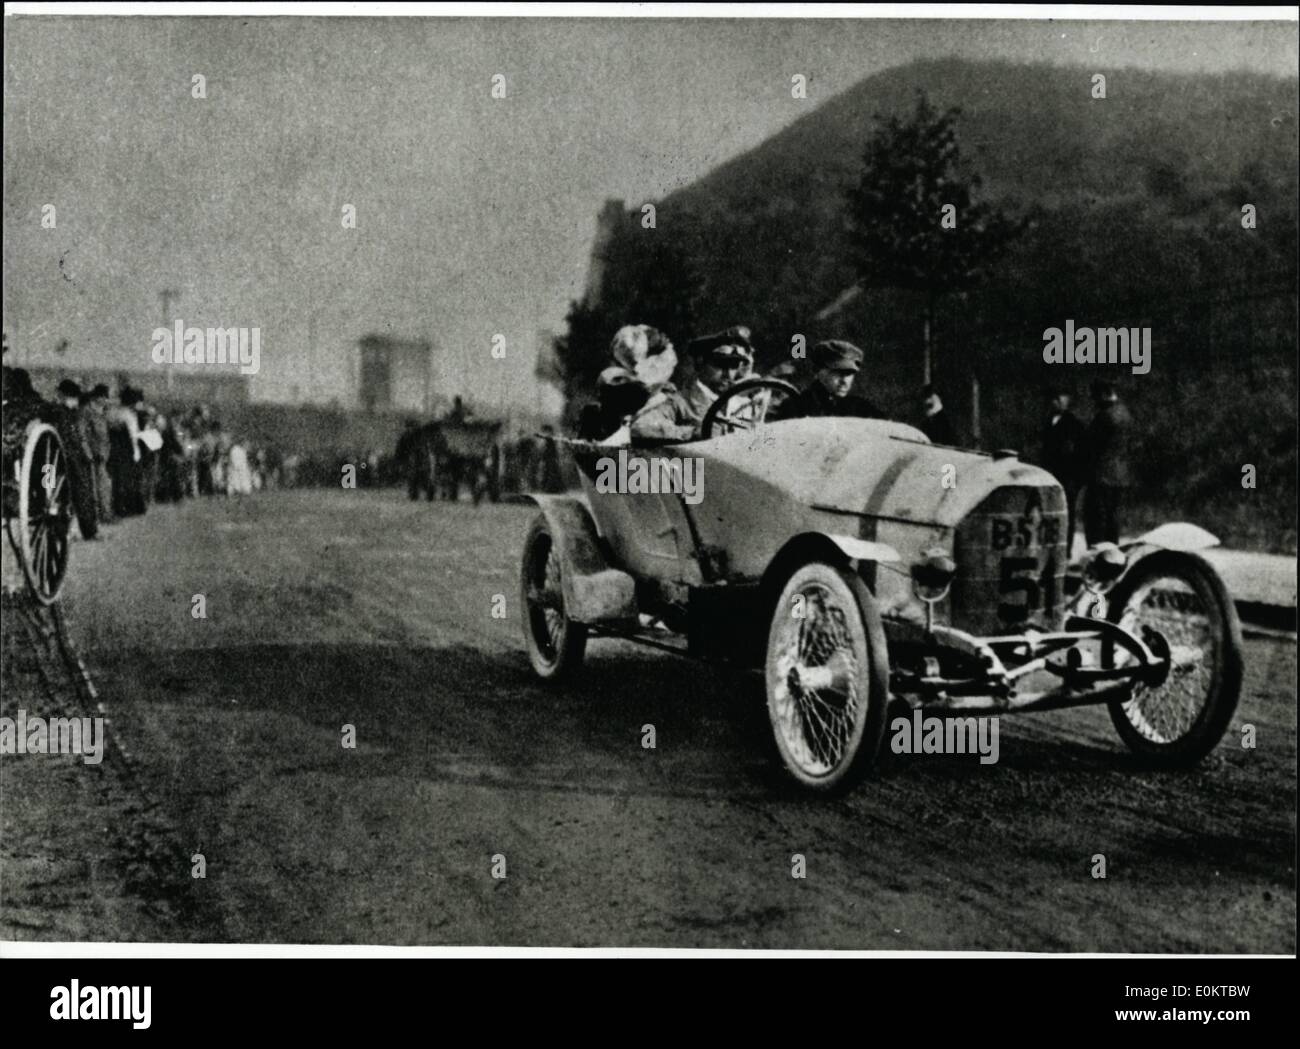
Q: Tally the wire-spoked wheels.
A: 3